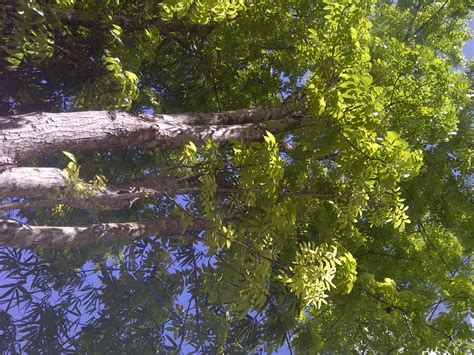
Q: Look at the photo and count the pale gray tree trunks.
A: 3